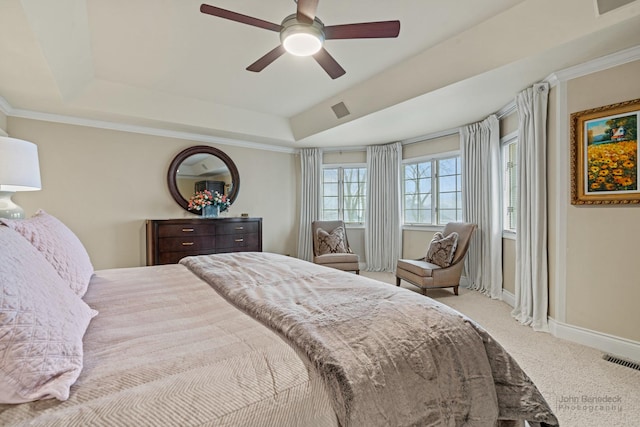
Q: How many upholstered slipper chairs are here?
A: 2